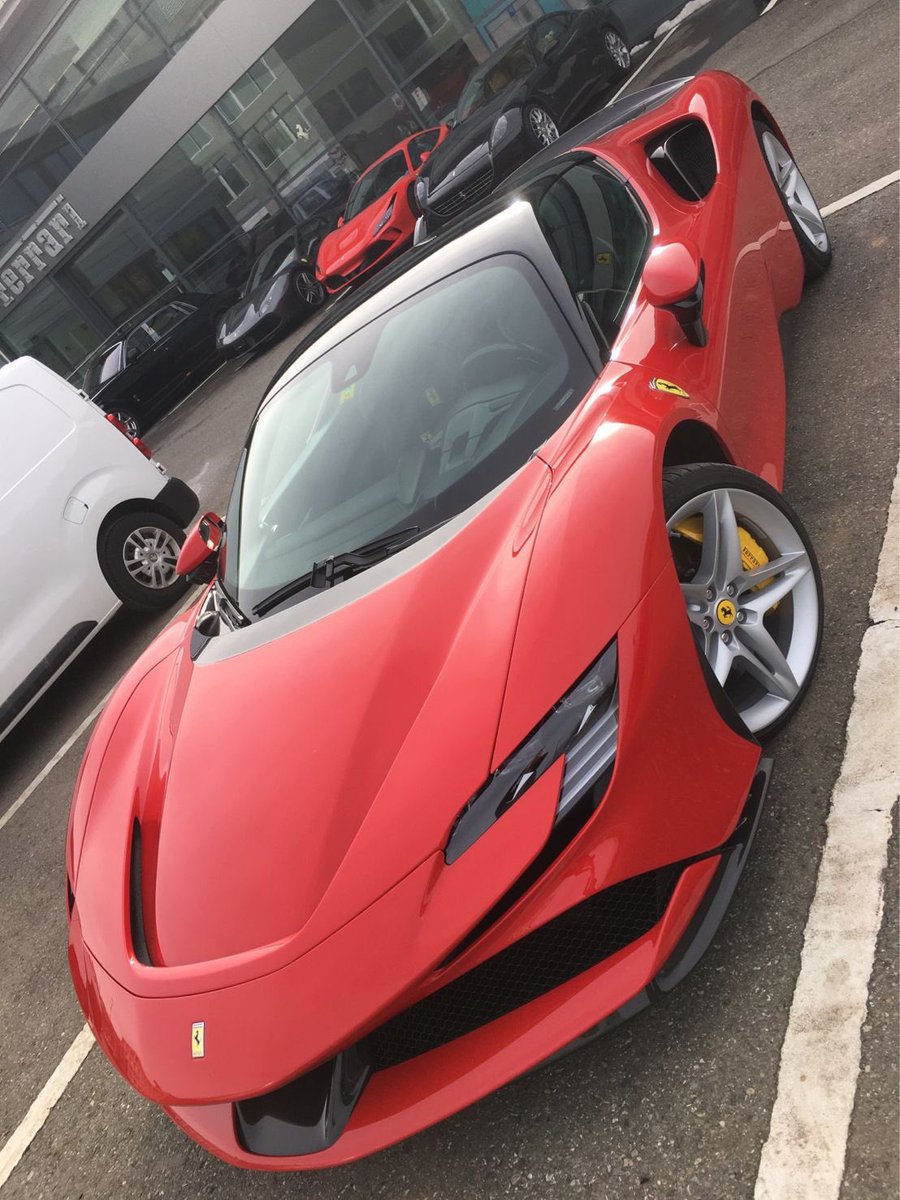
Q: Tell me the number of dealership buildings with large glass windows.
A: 1